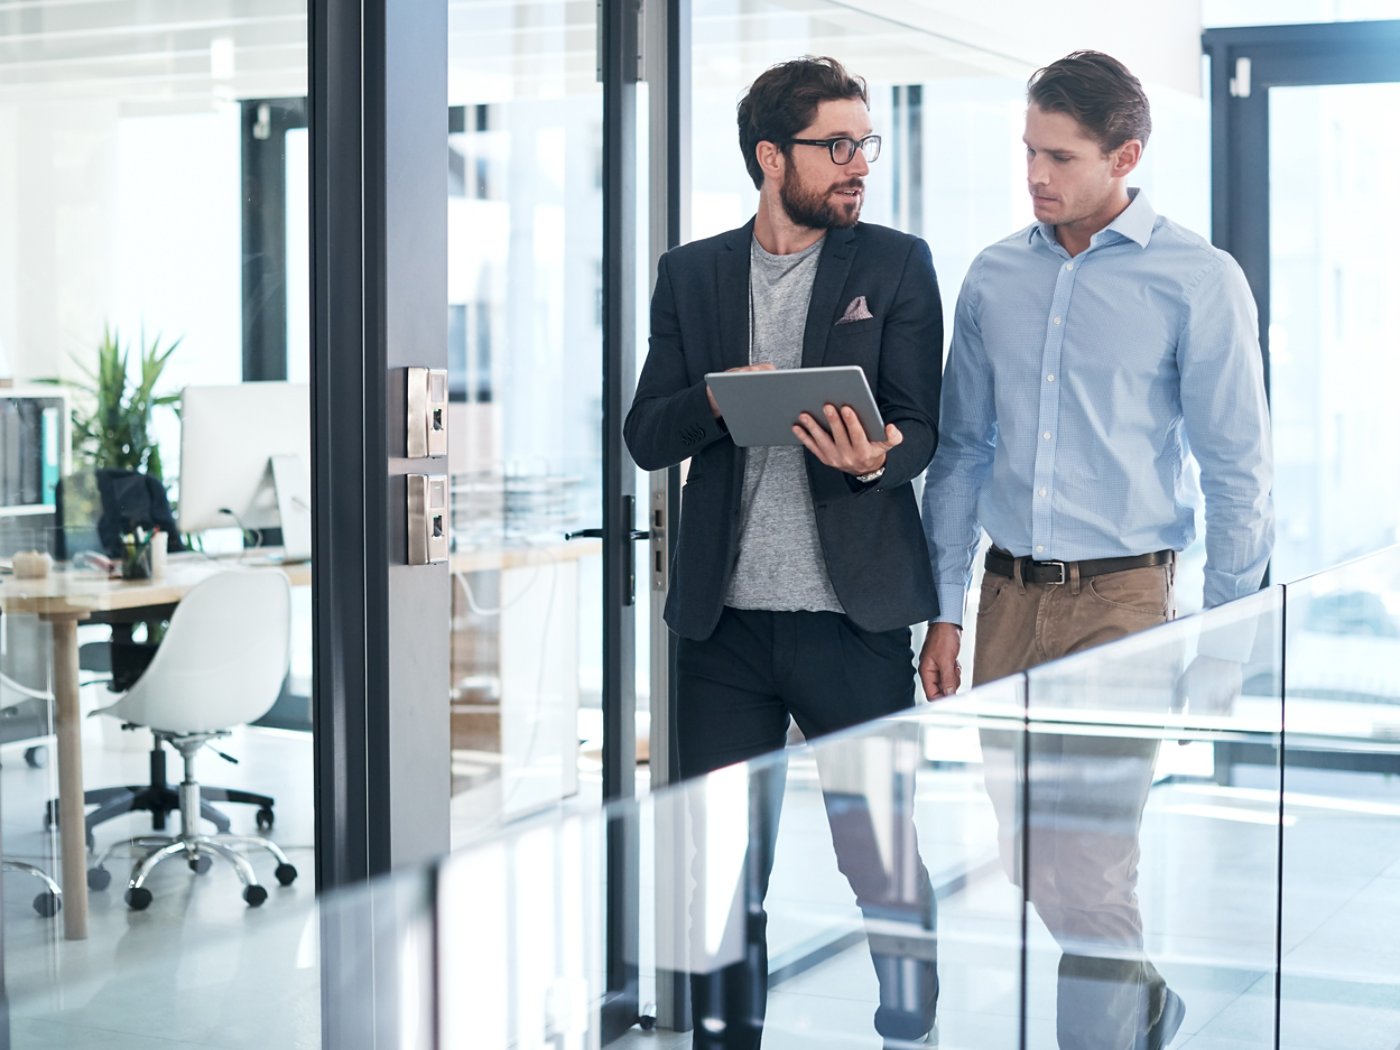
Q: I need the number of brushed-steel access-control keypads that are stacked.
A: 2